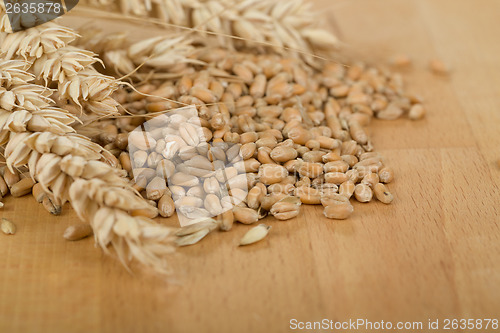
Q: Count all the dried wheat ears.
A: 4